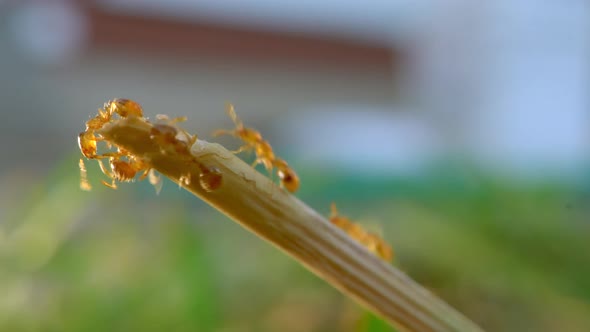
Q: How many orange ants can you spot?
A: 5